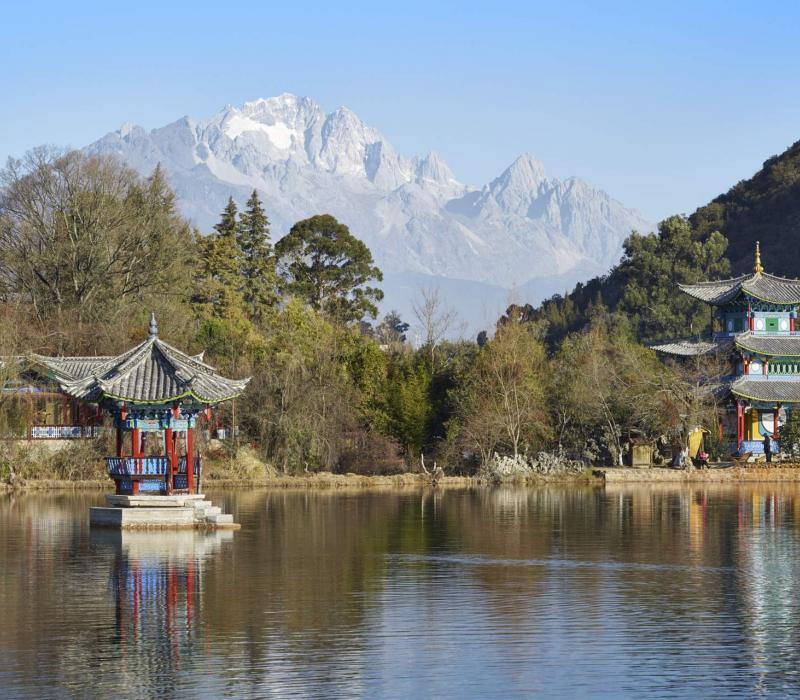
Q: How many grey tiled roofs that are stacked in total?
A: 3